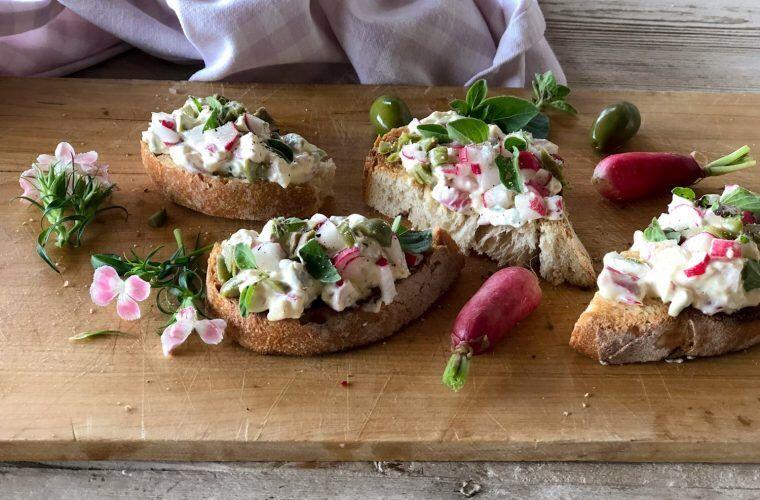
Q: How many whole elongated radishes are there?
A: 2